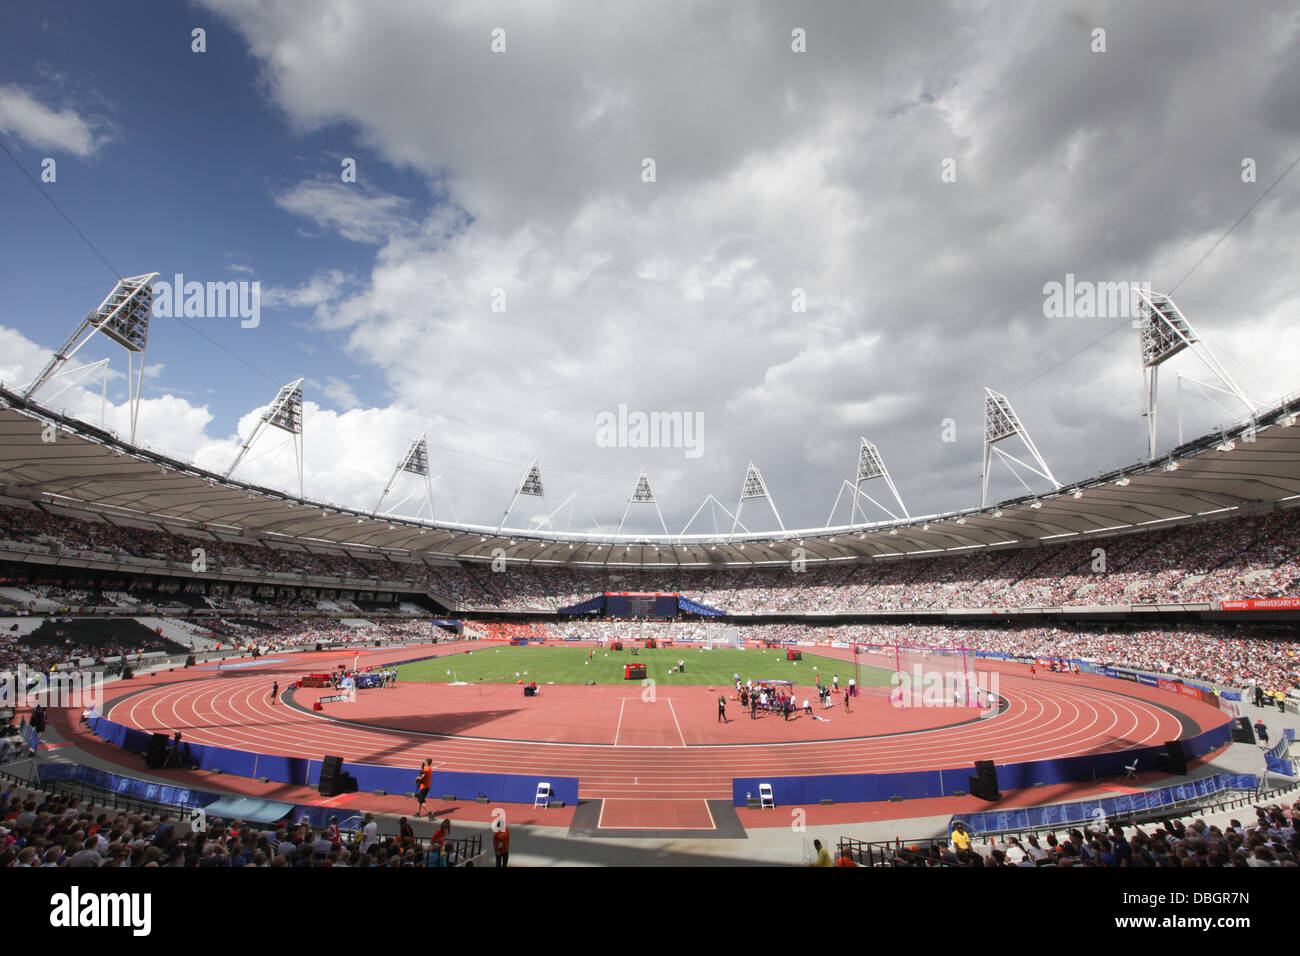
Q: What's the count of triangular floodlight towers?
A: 9